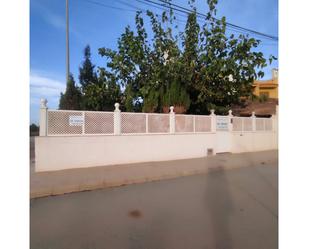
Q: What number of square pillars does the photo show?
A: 6